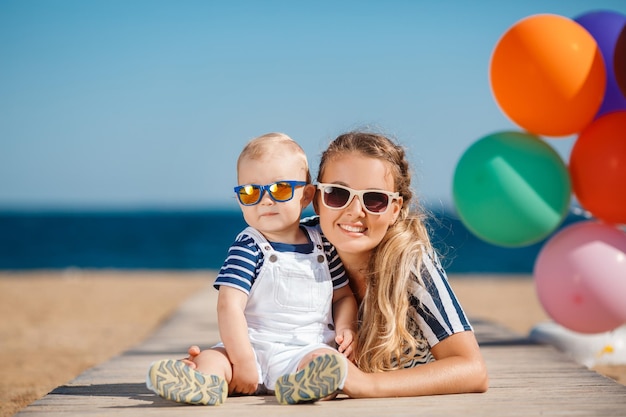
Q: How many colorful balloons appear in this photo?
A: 6